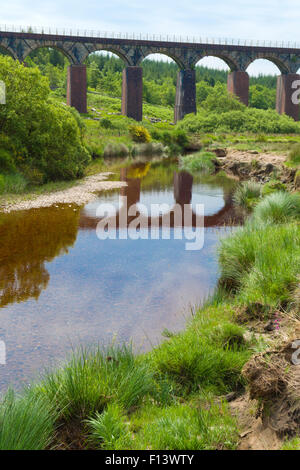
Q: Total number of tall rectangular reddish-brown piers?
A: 5